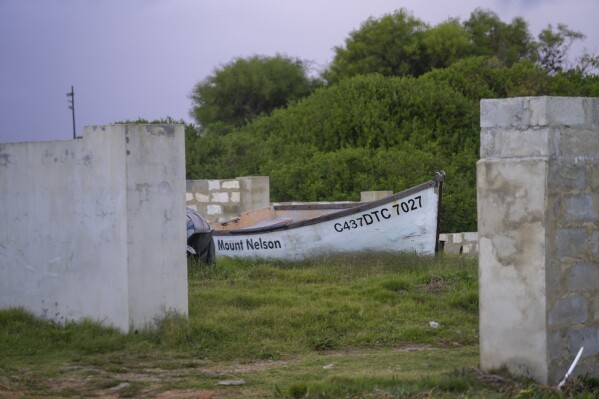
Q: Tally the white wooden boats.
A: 1